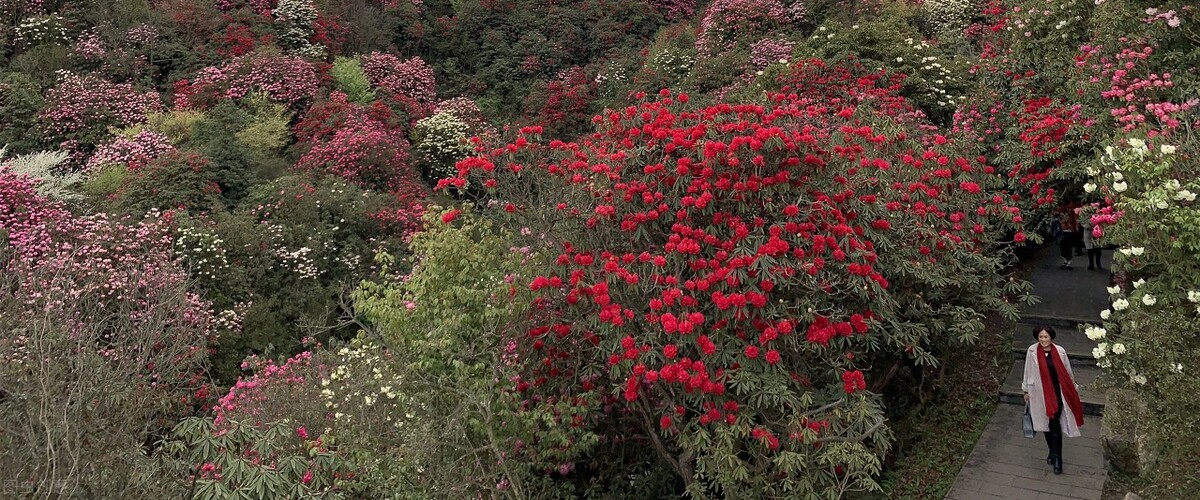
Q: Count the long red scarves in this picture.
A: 1